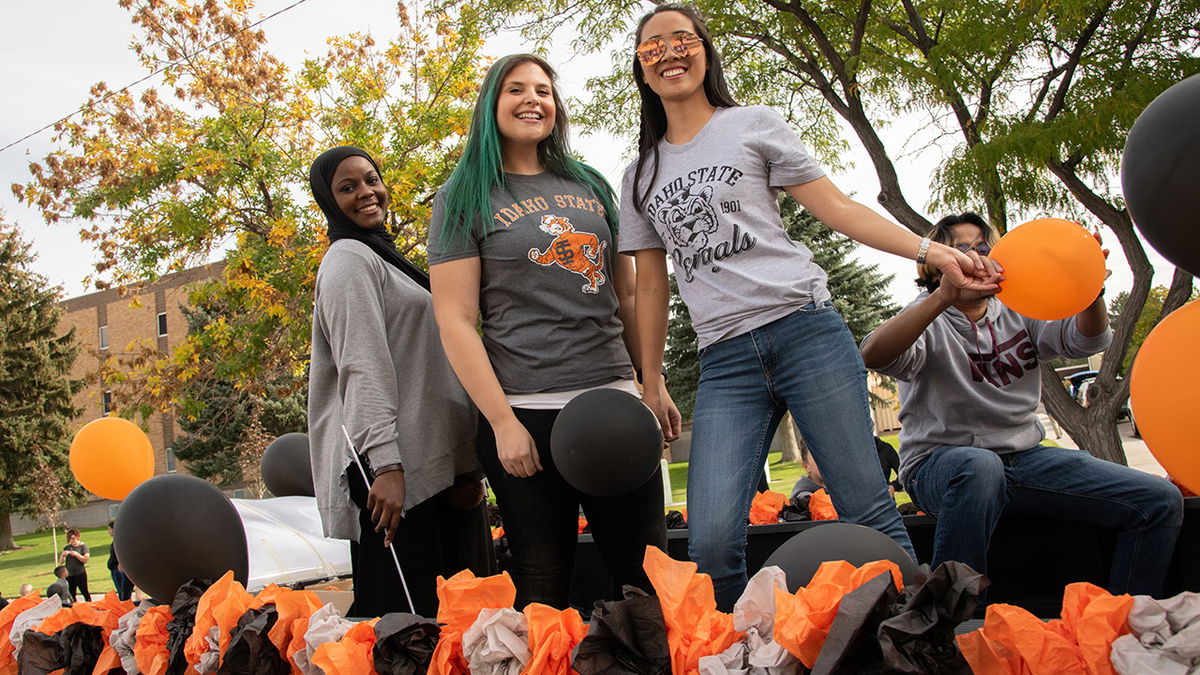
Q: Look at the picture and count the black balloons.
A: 5